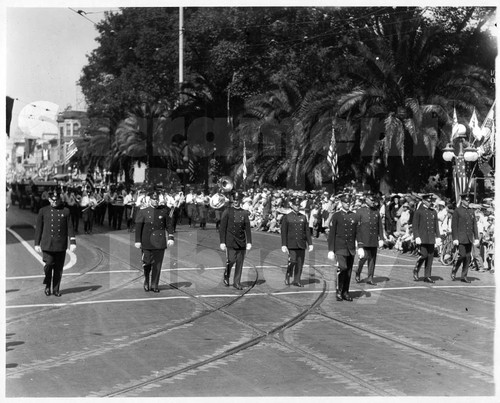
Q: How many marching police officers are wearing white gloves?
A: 8